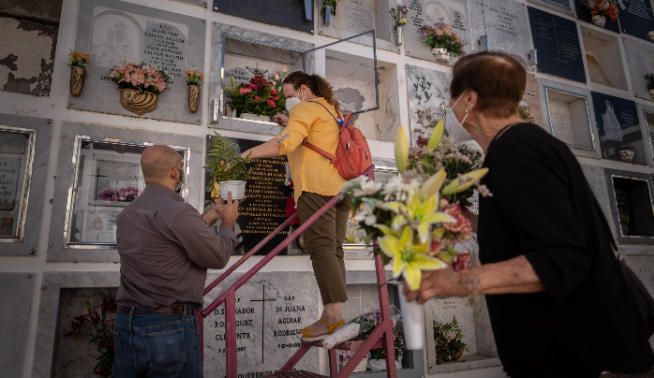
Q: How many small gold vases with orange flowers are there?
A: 2